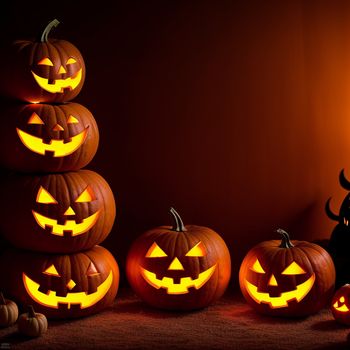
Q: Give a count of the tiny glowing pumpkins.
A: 1